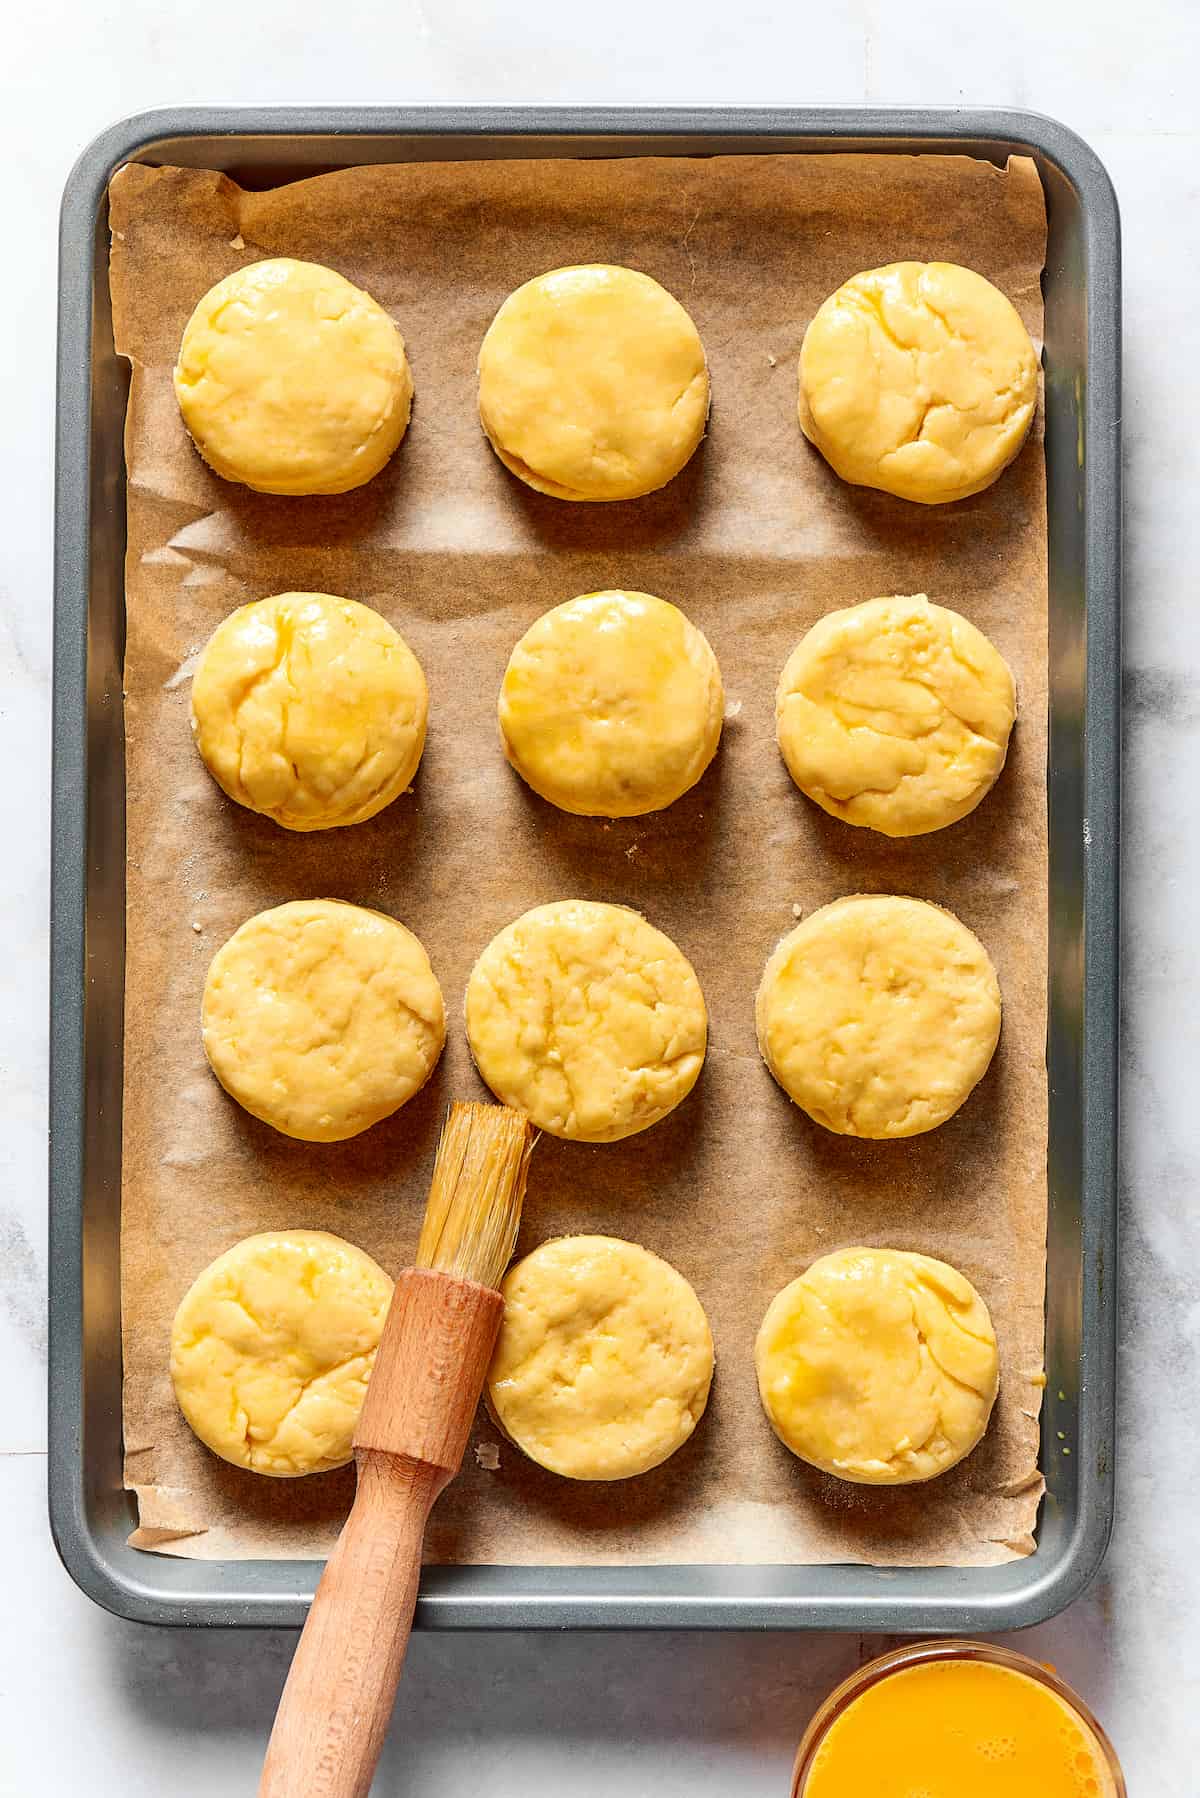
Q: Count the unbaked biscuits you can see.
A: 12